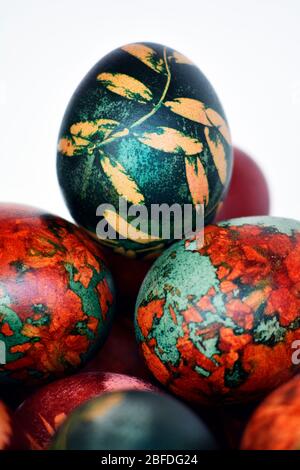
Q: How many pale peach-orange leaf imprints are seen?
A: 12